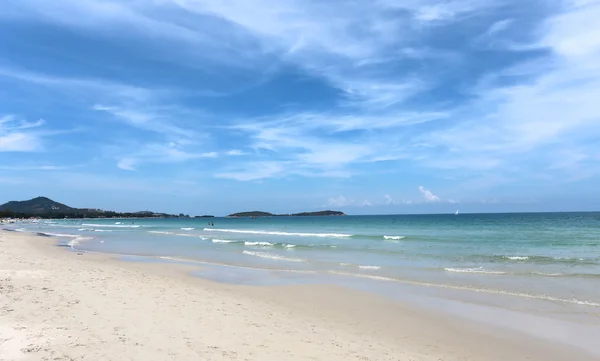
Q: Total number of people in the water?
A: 2